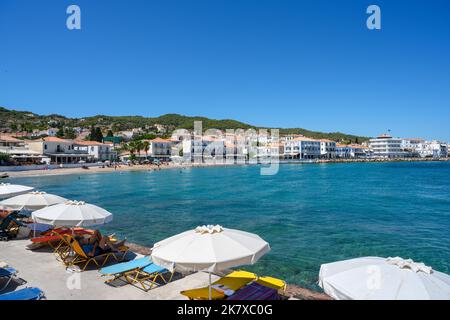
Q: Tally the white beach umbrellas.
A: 5